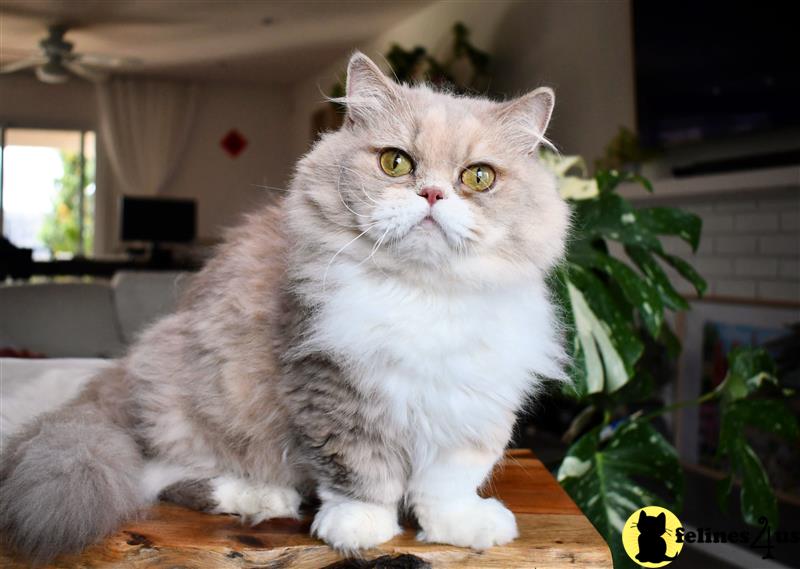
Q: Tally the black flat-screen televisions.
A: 2